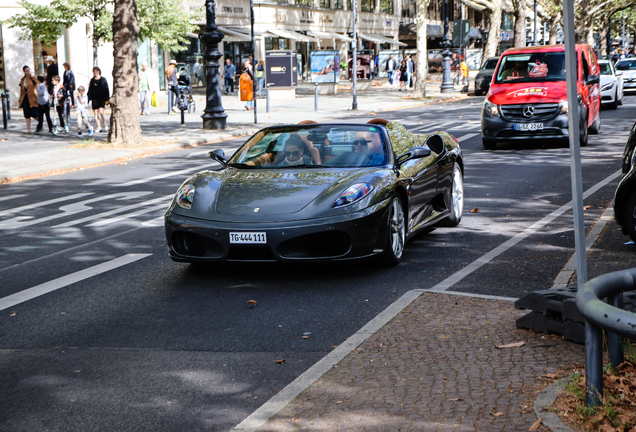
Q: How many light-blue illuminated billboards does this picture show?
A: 1